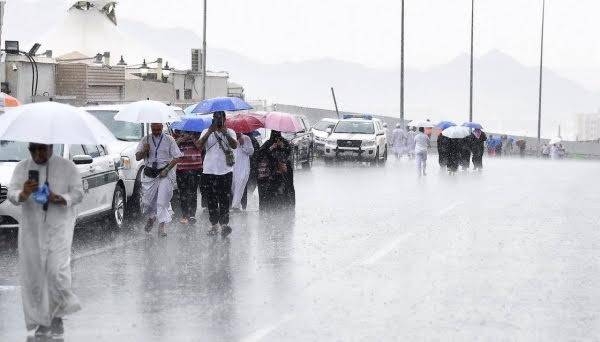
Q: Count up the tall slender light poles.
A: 4